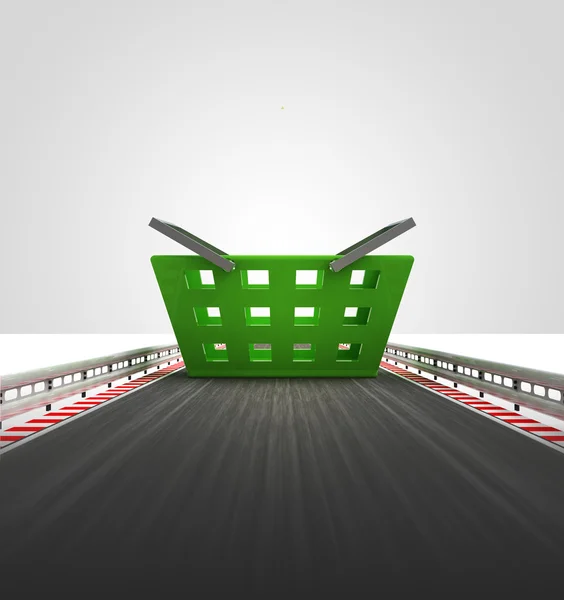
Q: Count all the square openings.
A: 12